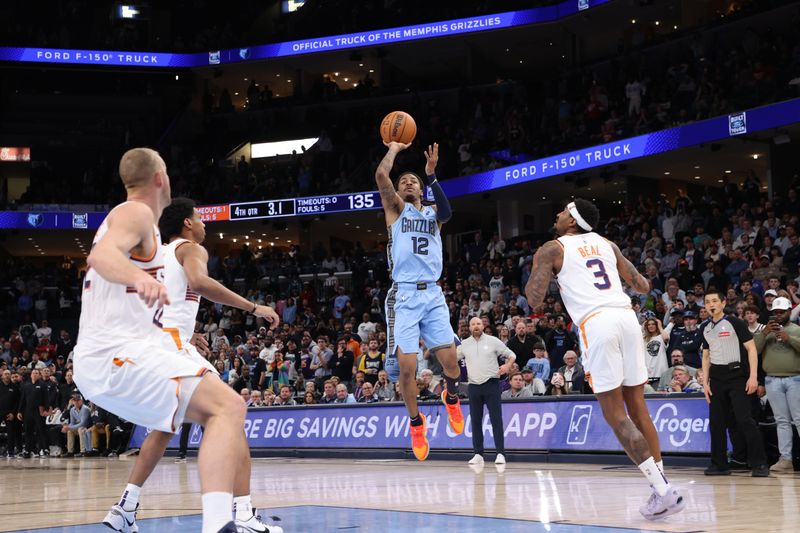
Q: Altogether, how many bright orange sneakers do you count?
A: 2